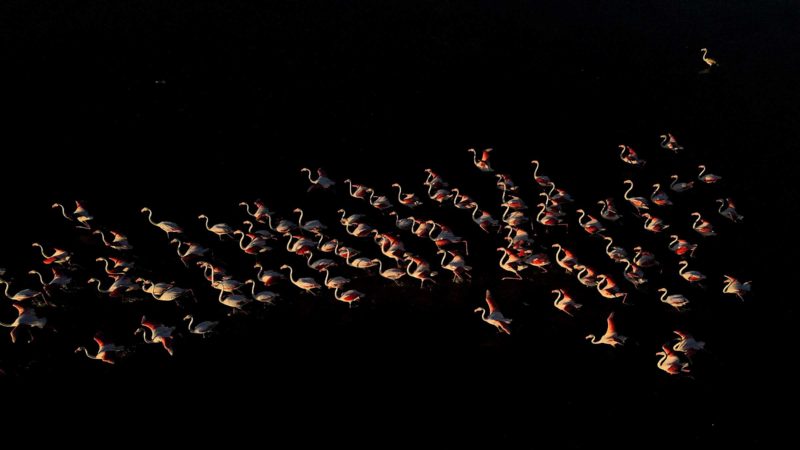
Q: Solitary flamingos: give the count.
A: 1